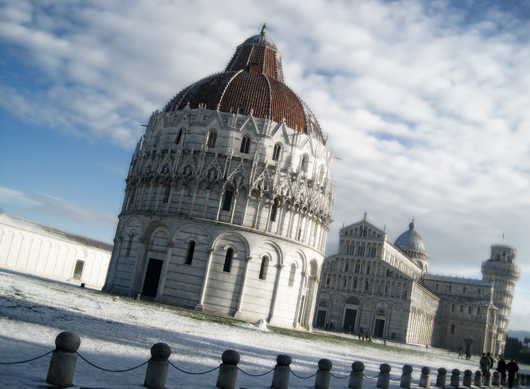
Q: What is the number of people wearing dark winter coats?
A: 4